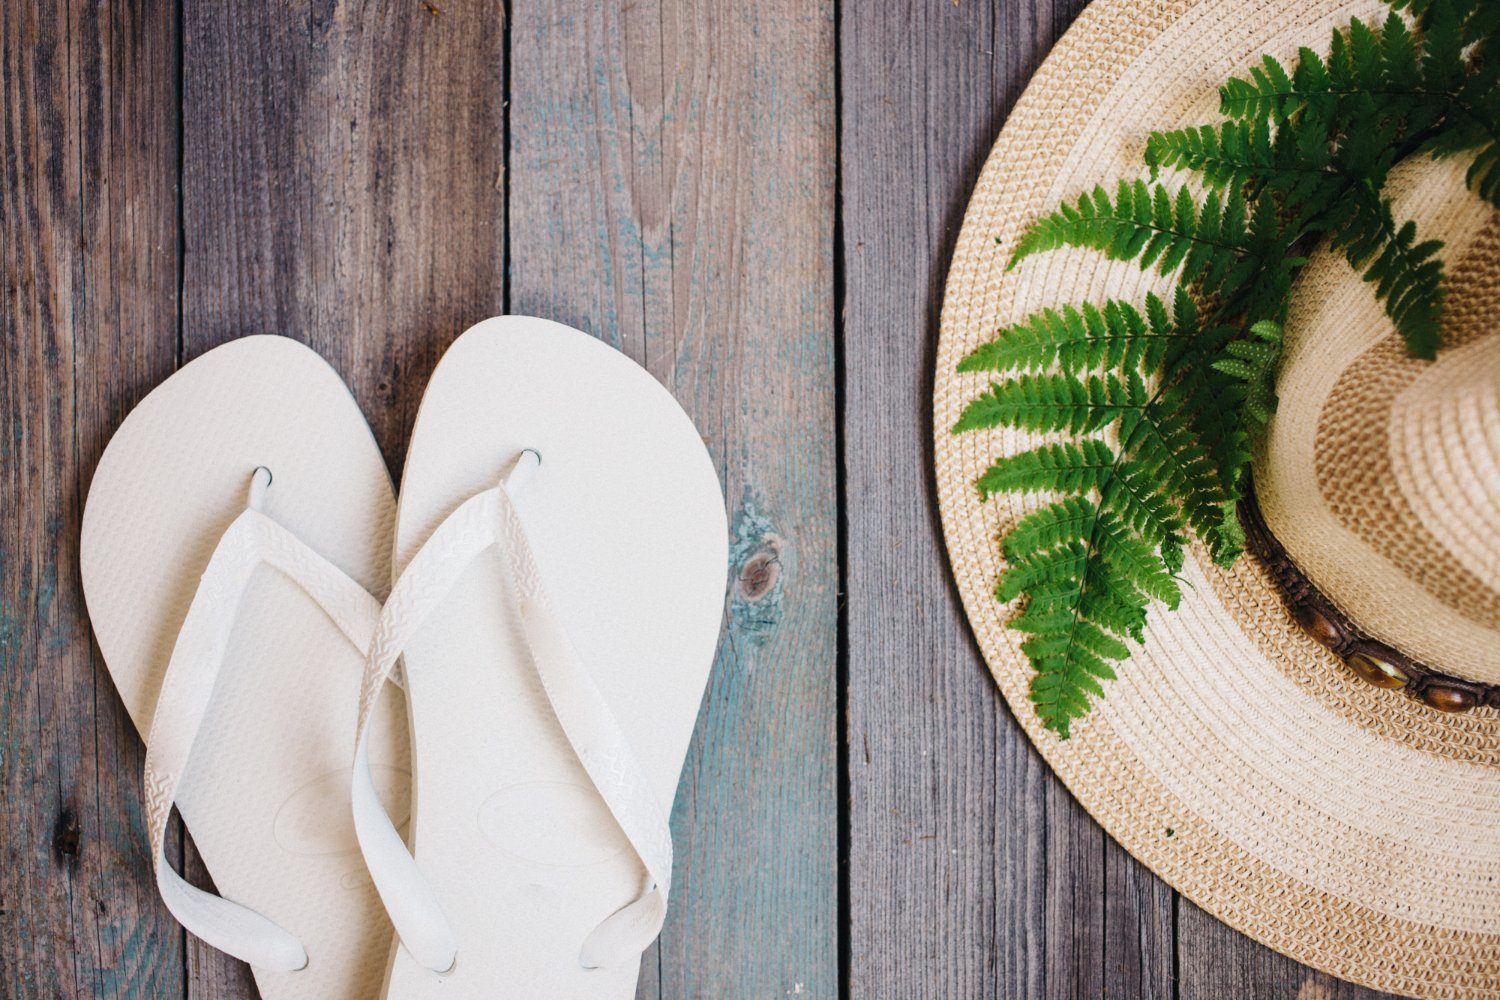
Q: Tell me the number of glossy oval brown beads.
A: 3